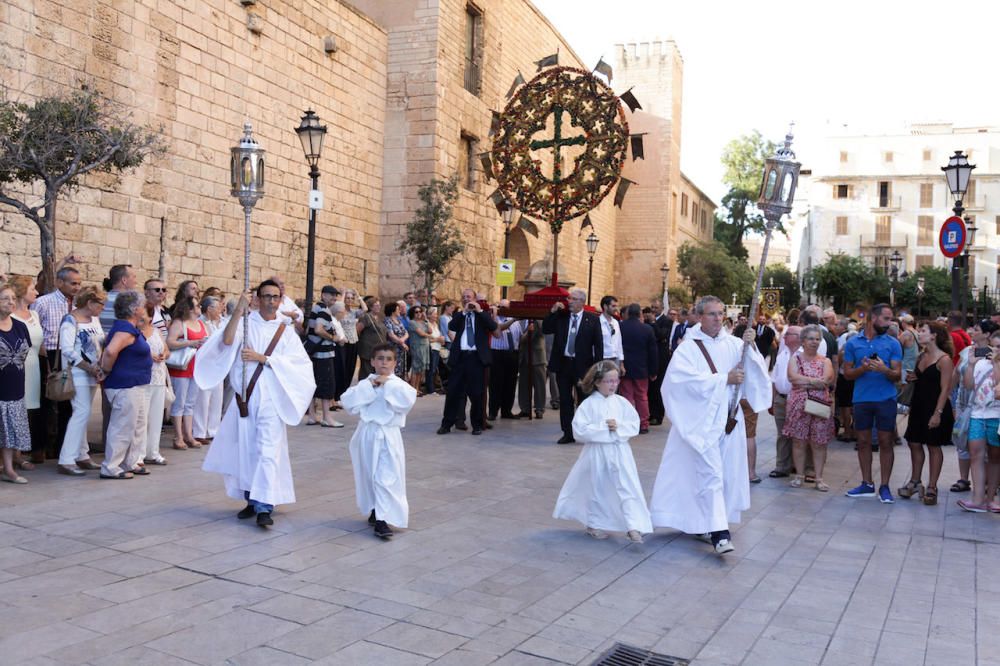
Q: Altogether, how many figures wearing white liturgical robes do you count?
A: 4